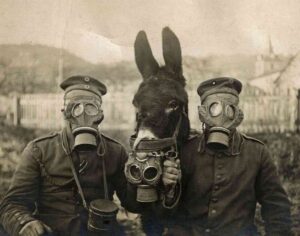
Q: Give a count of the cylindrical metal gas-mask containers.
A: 1